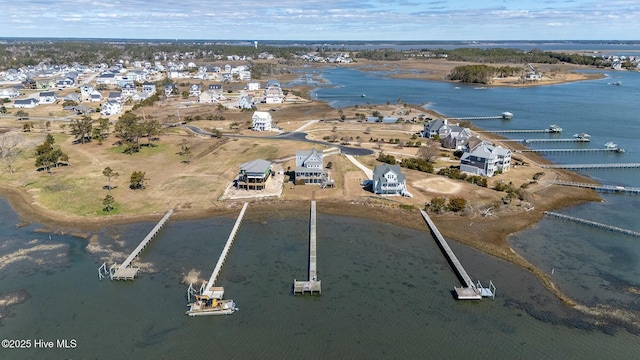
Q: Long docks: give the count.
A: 11